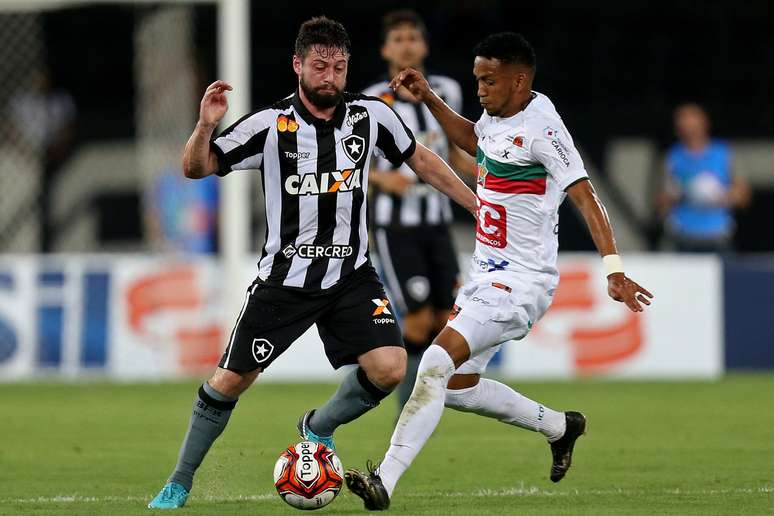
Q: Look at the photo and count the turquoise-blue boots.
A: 2